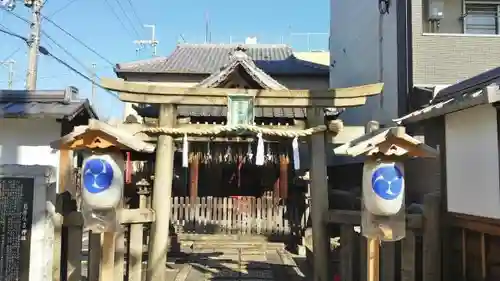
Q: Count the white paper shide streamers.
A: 3